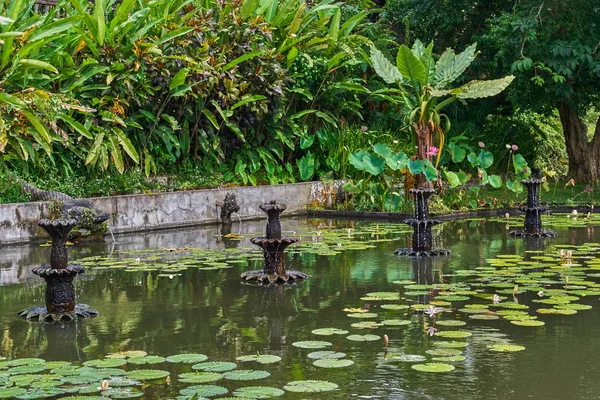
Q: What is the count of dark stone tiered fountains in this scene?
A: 4